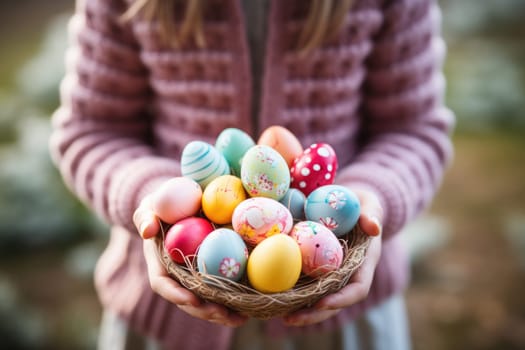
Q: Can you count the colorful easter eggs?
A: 14